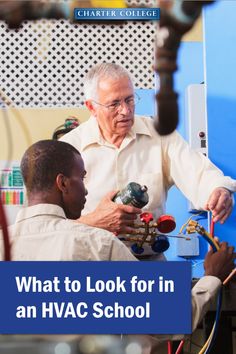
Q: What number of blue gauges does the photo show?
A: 1